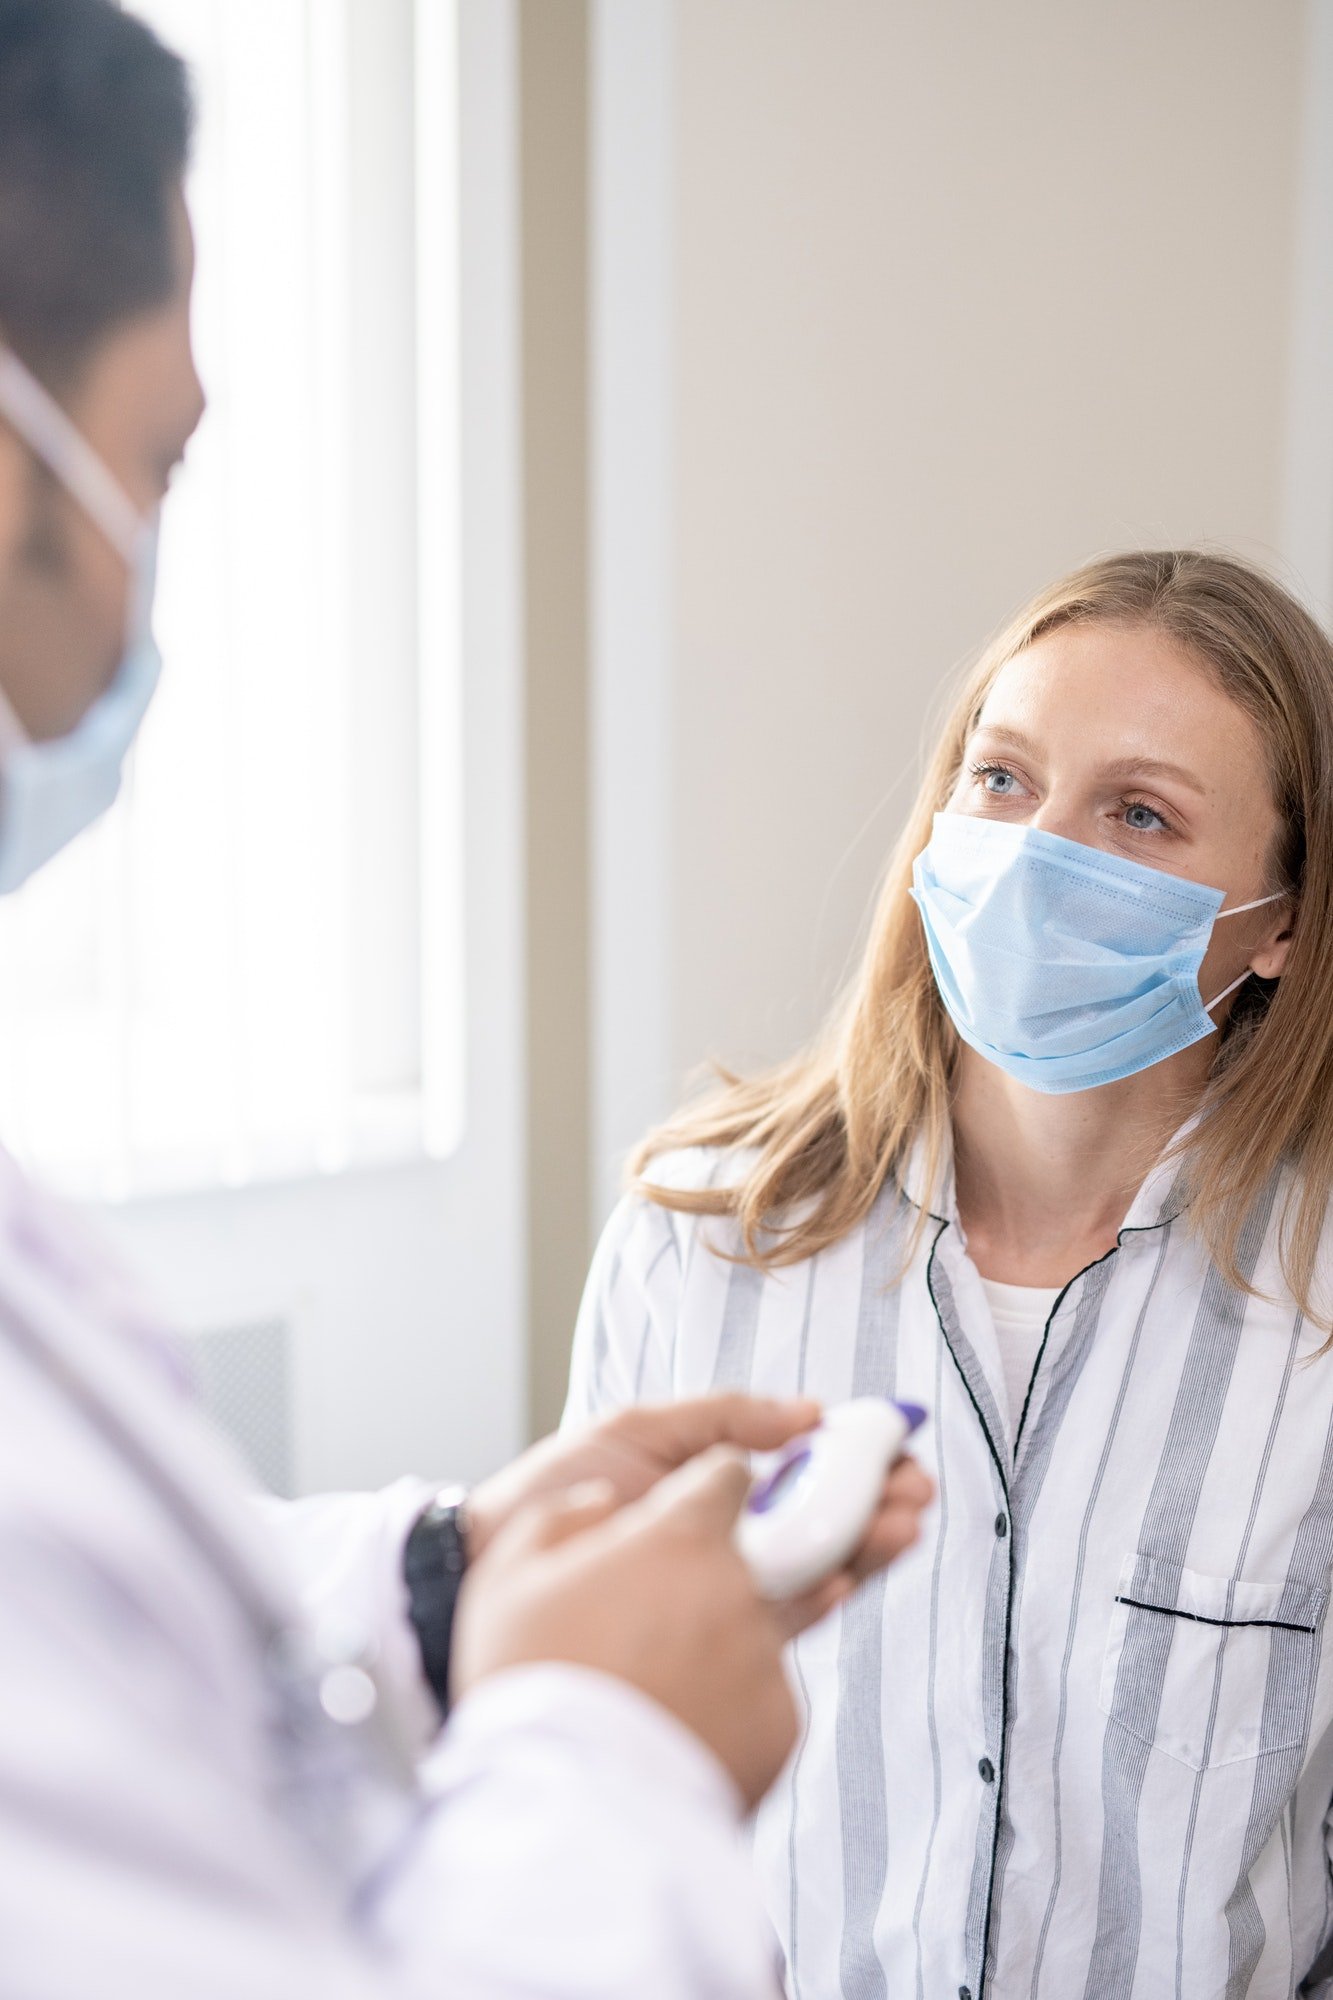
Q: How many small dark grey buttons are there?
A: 3